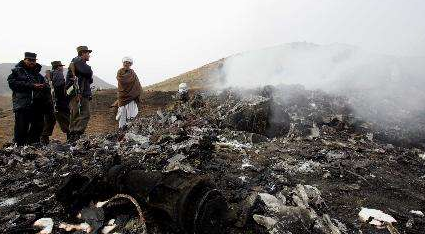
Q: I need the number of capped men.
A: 3